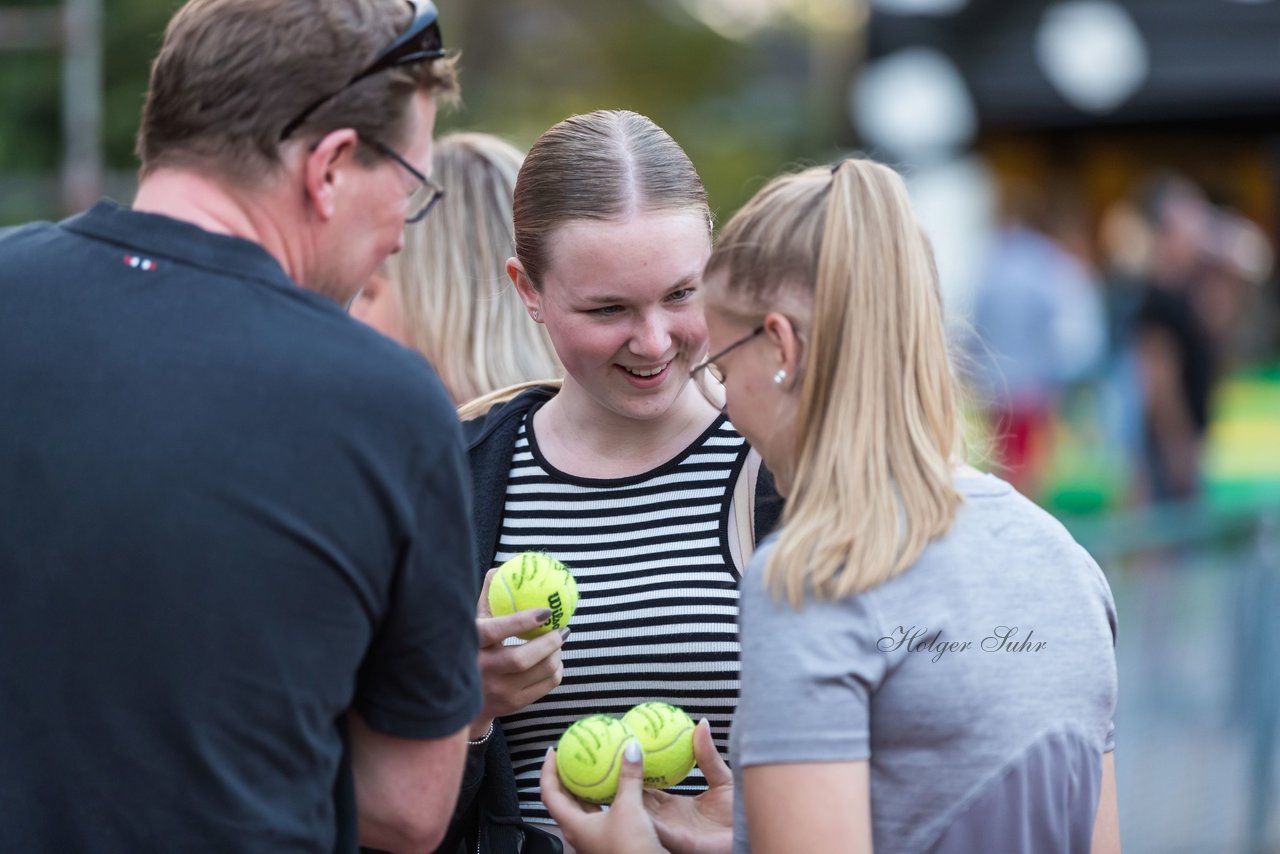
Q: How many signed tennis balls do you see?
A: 3